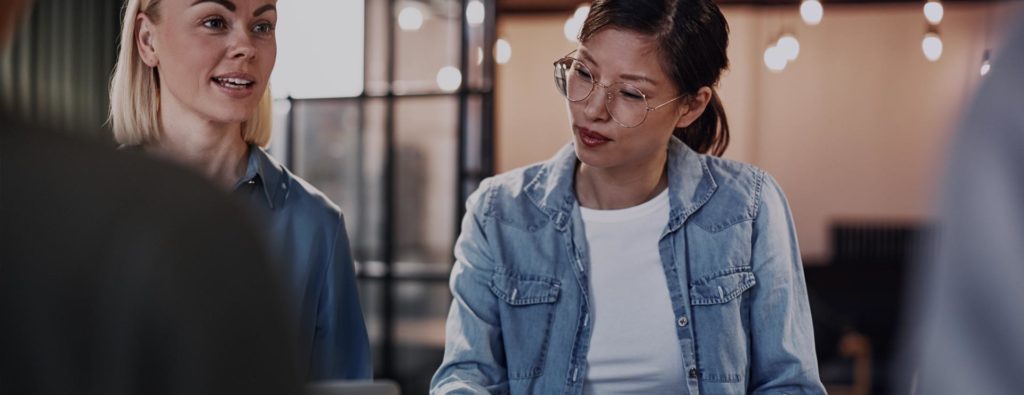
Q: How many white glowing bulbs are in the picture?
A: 12